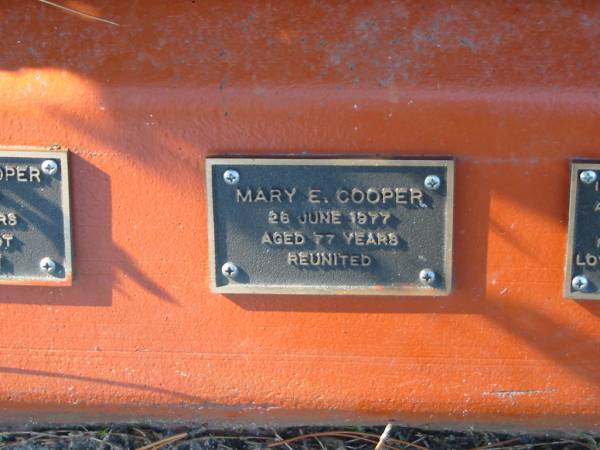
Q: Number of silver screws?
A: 8